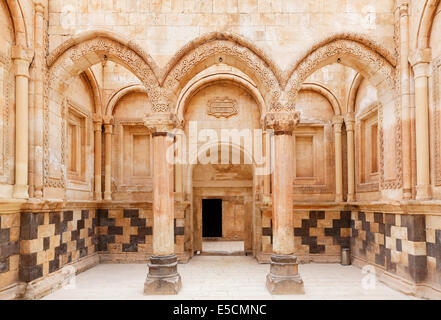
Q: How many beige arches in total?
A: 11